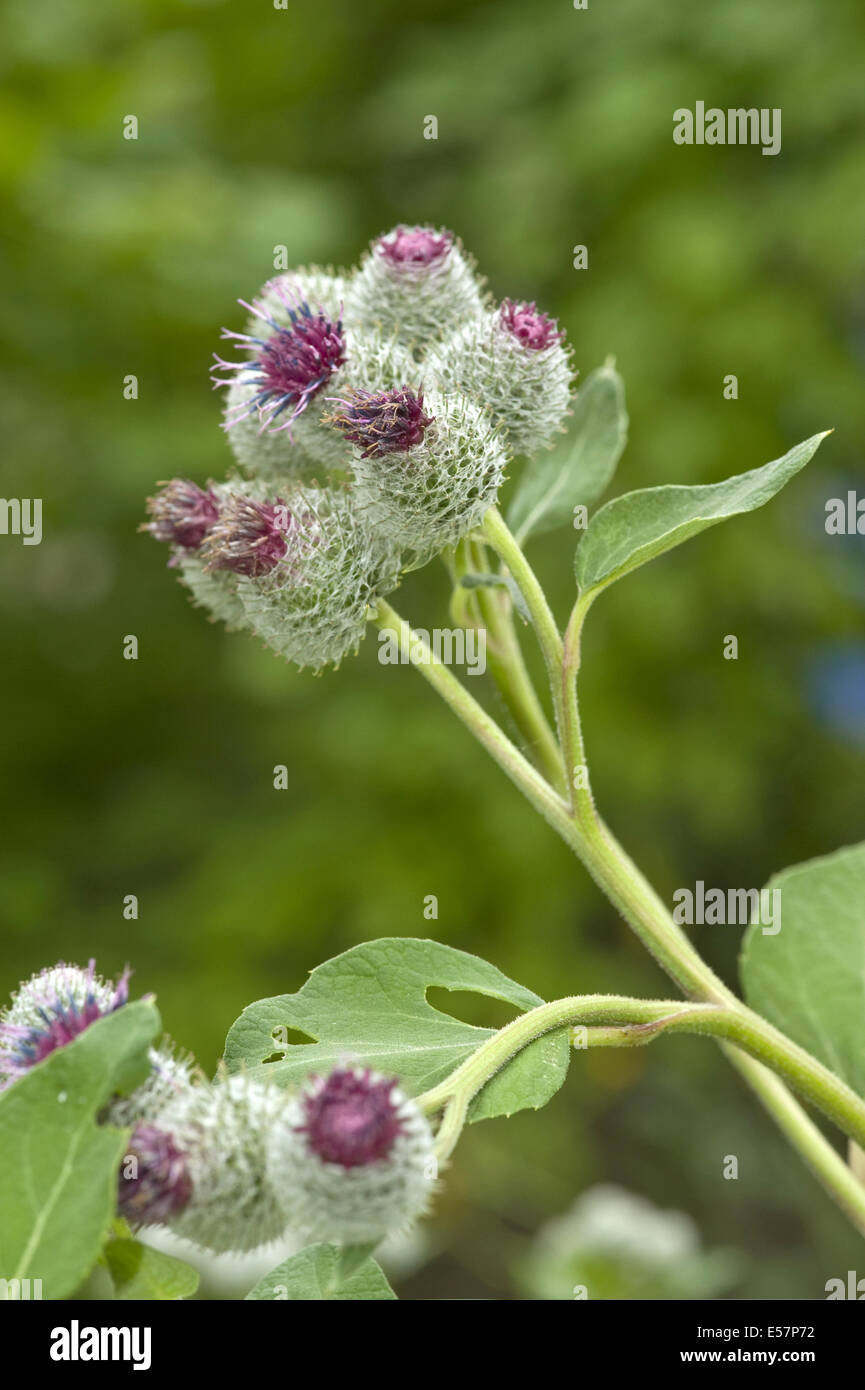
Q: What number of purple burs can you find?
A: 9